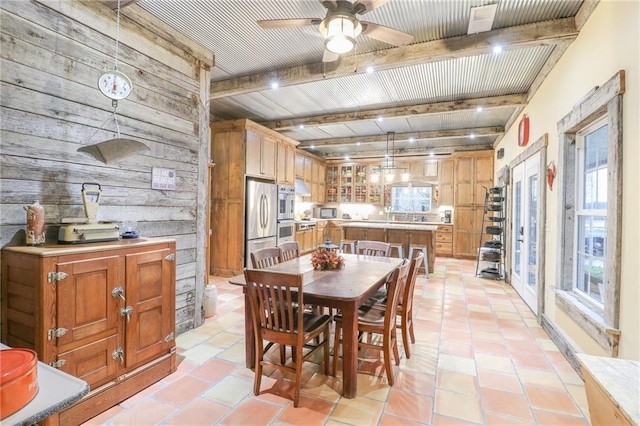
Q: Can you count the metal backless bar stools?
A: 3